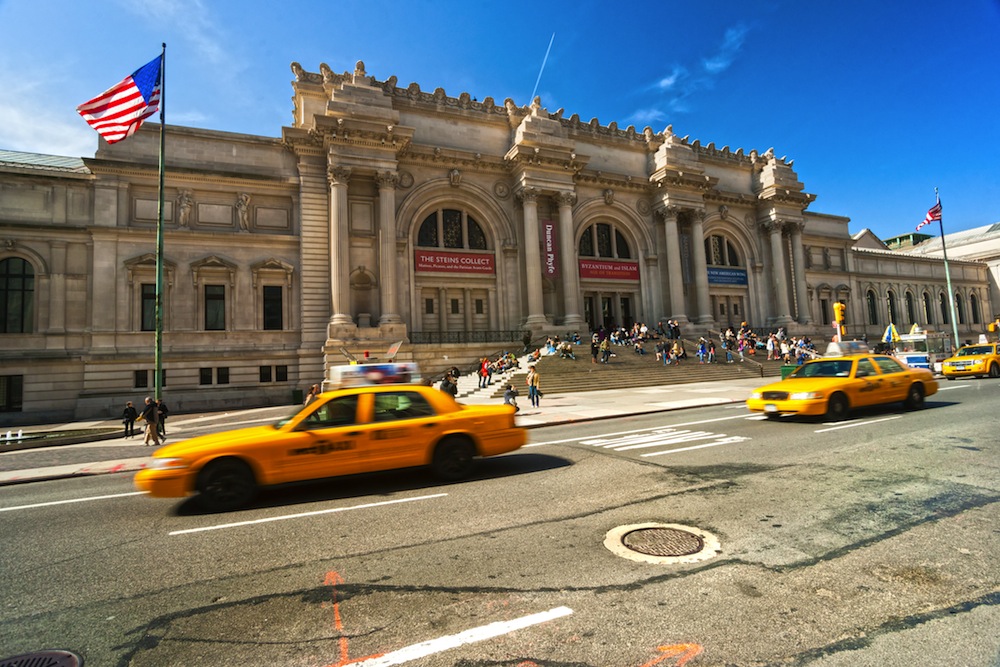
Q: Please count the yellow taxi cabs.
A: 3